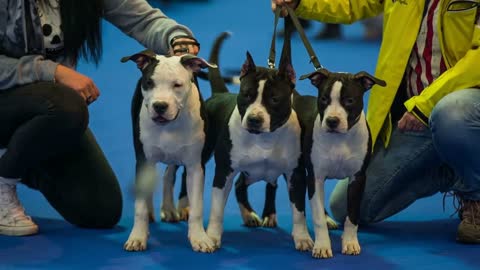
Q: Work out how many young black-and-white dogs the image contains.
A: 3